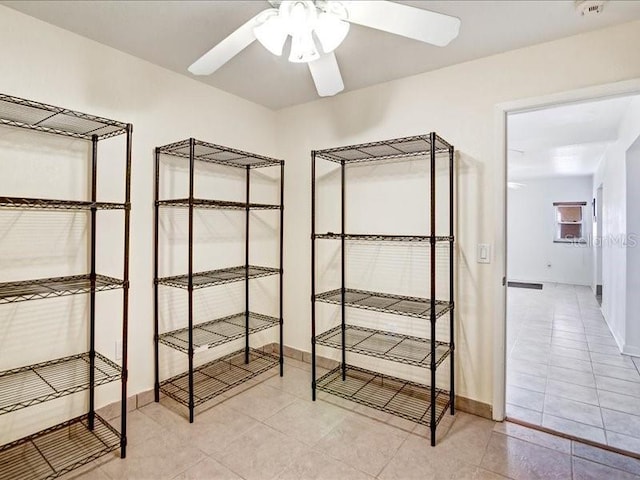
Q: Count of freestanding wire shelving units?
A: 3